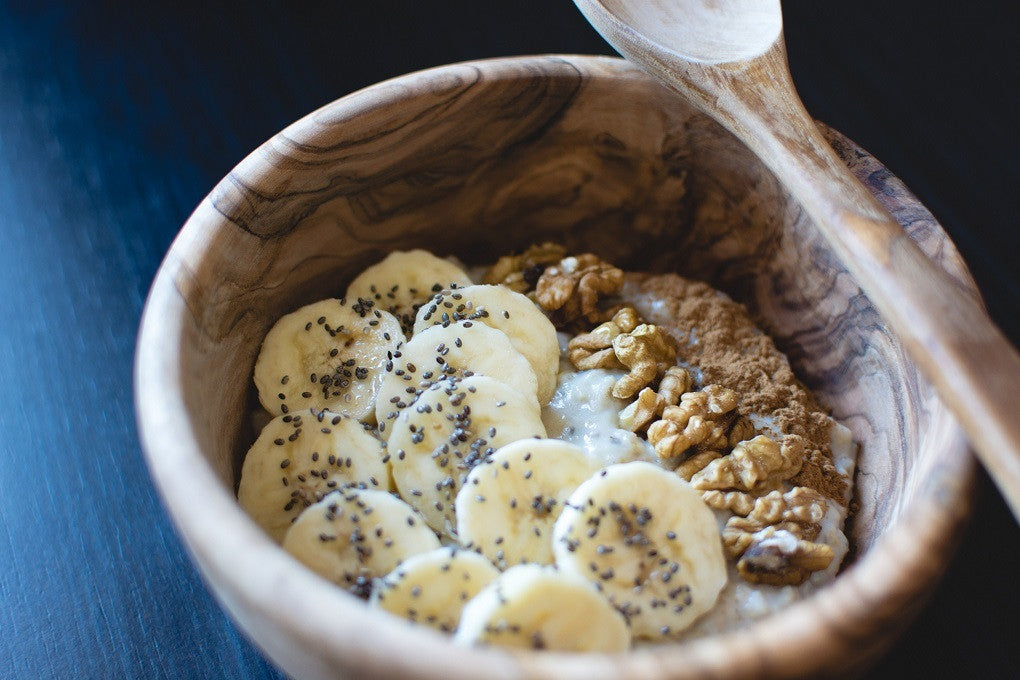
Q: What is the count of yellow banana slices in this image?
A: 11